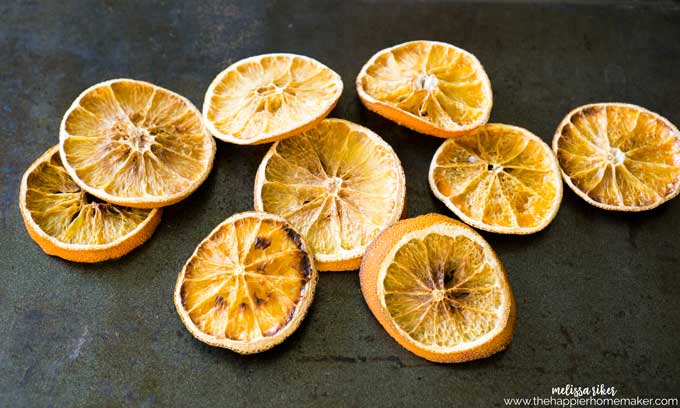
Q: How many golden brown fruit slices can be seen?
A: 9